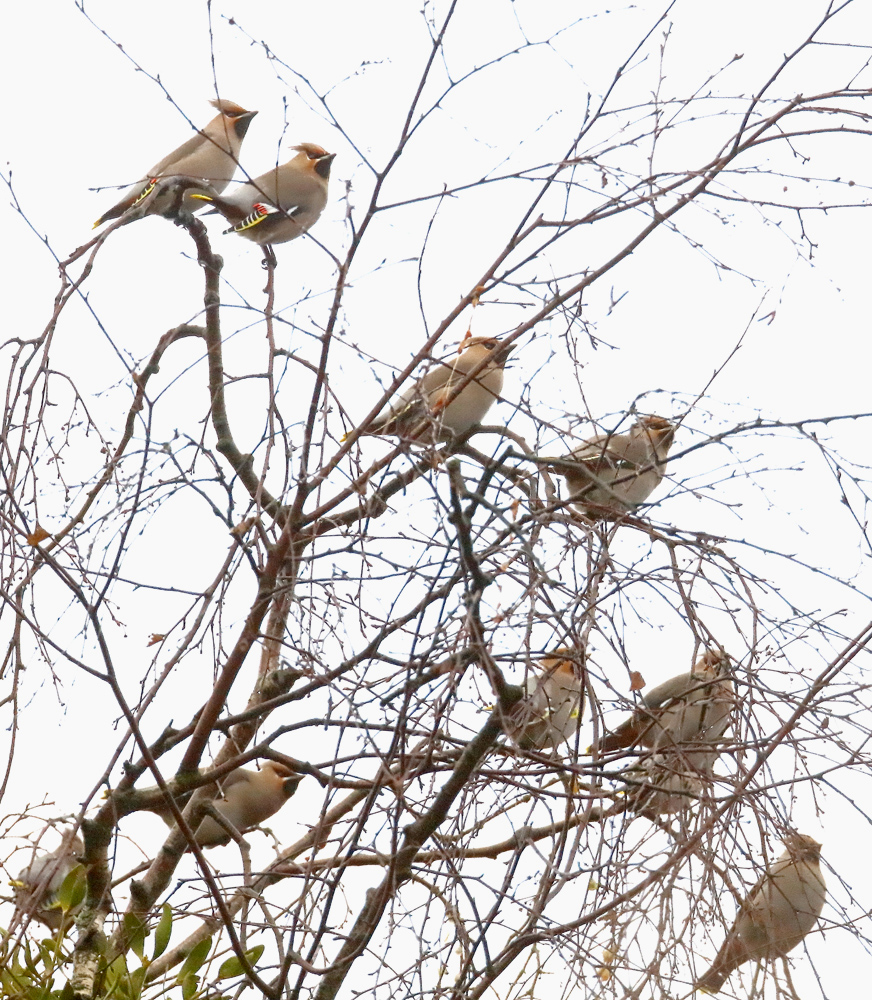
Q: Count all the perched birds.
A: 10